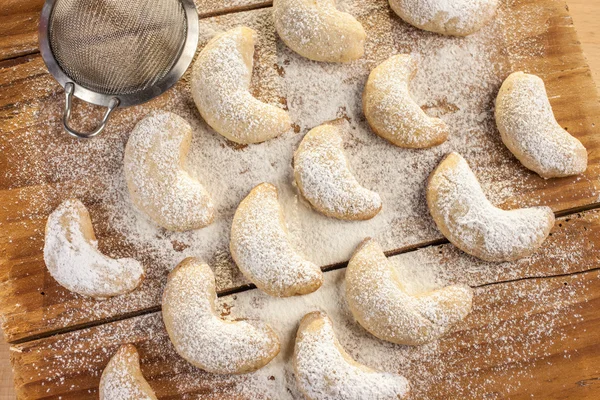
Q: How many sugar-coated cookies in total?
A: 14